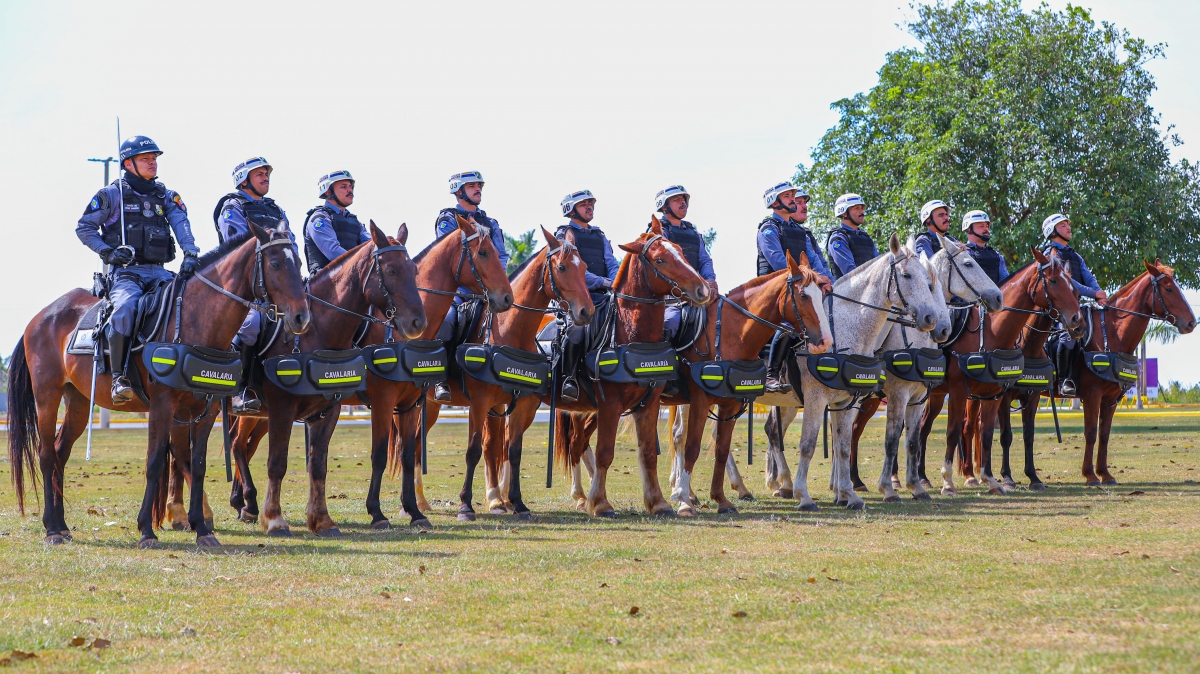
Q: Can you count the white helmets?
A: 11